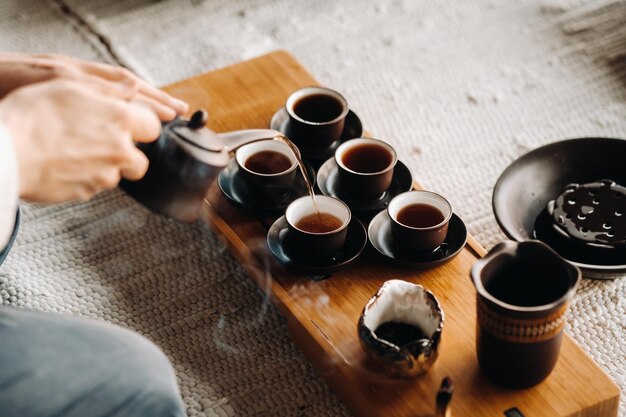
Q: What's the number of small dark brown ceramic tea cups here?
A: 5